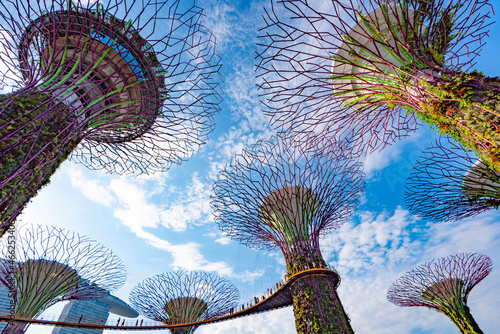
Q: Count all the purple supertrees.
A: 7